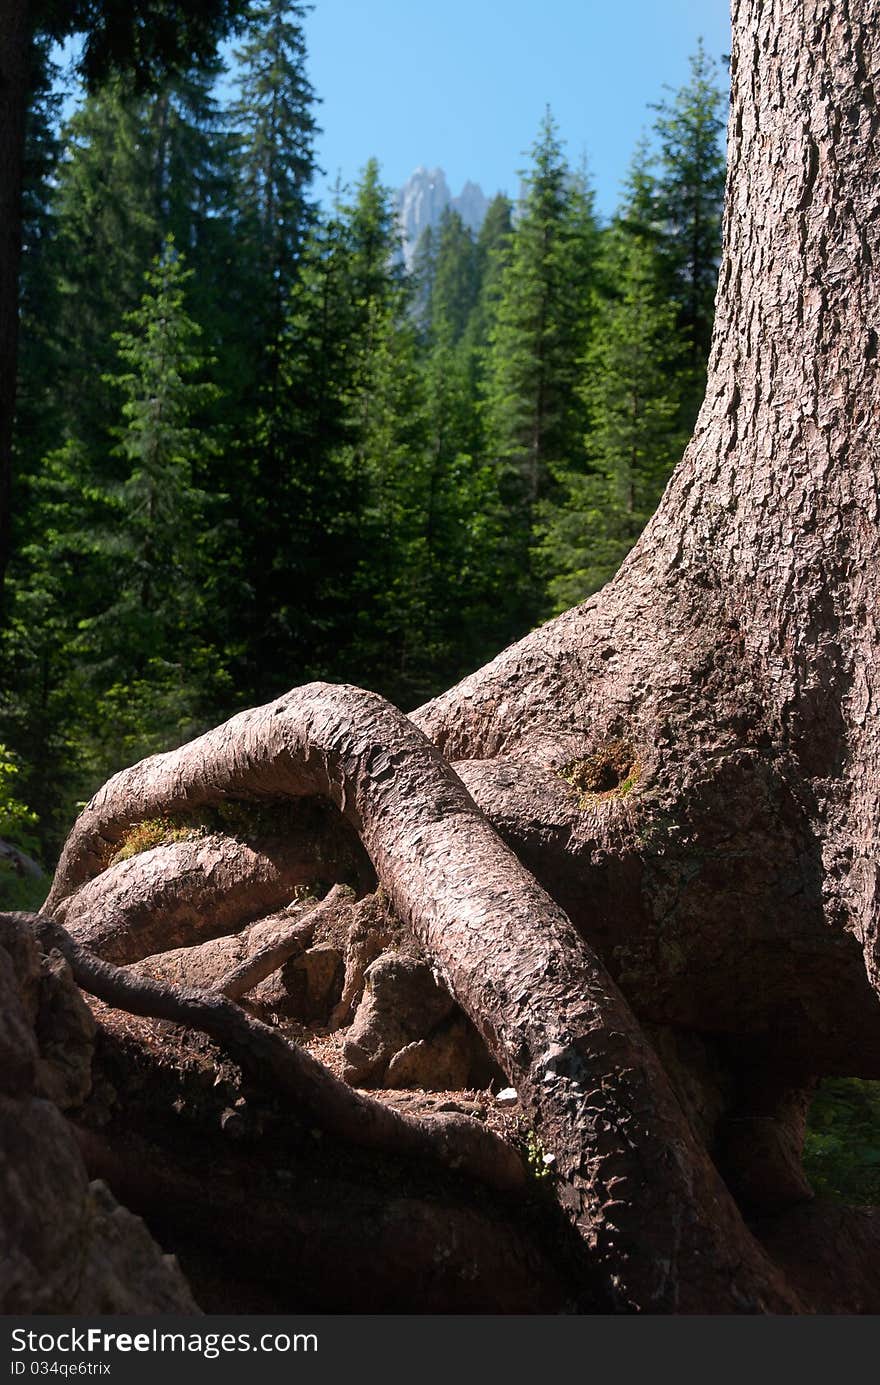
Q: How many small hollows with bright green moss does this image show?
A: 1